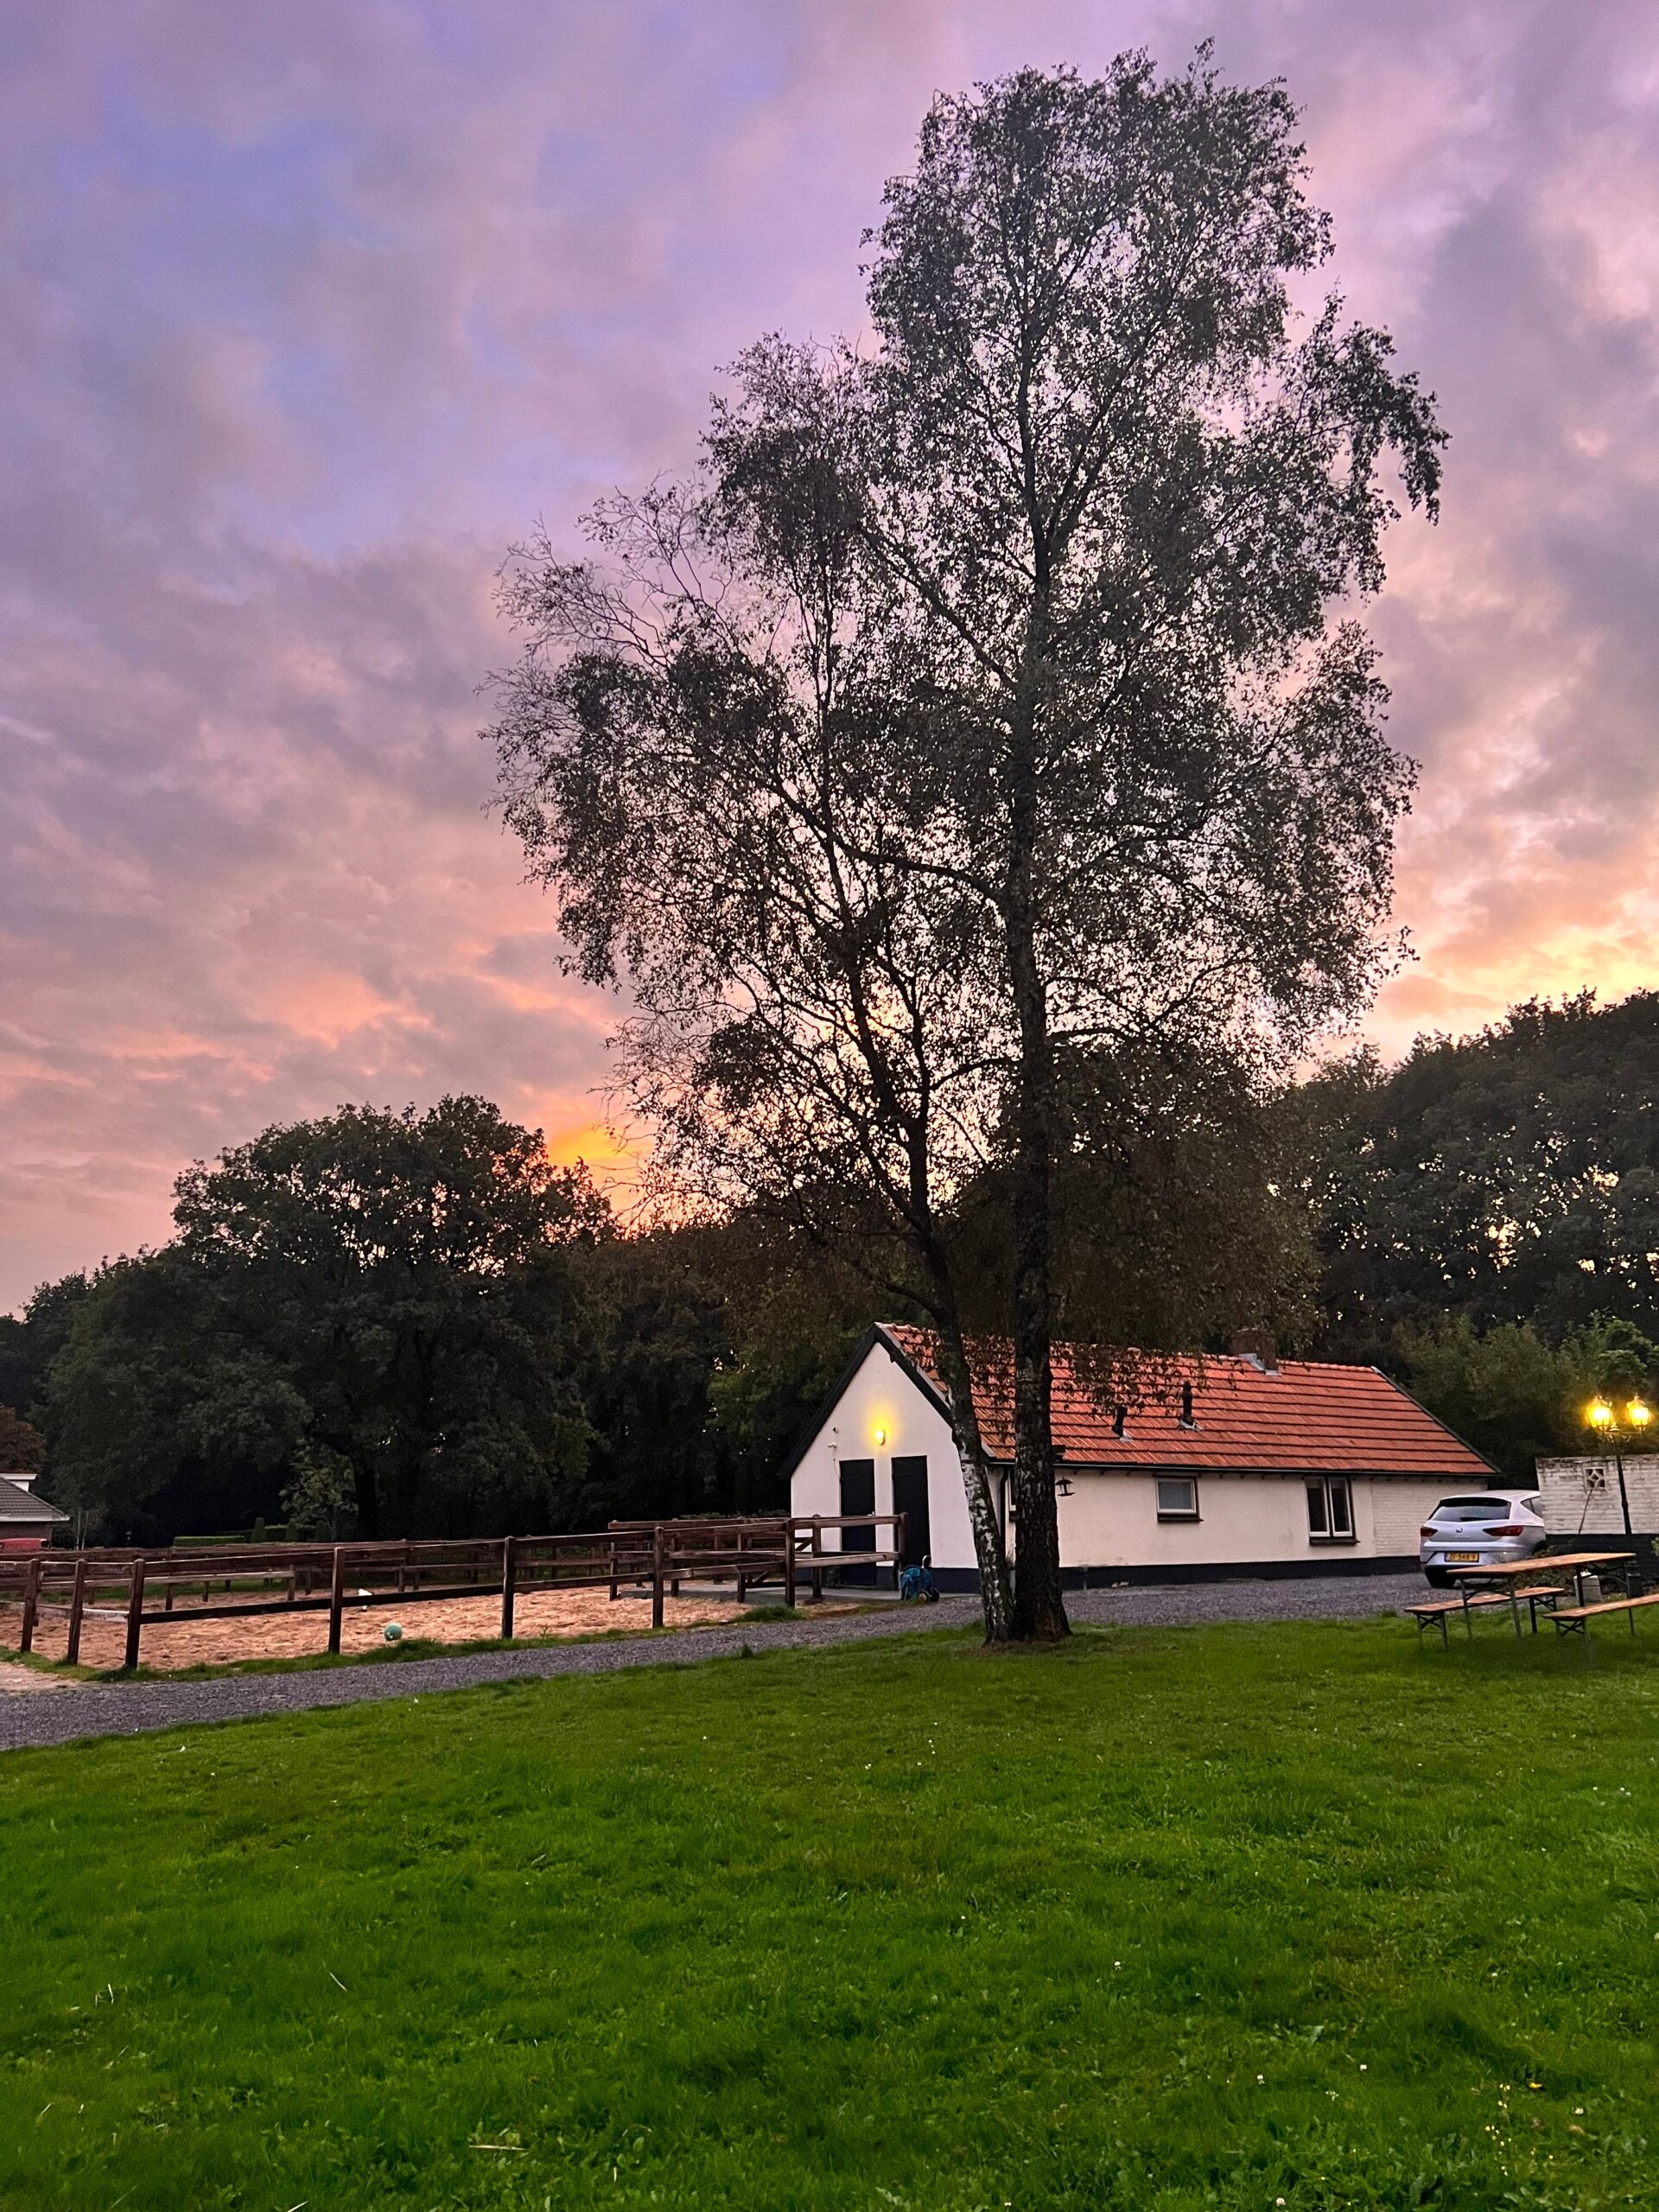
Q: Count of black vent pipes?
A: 2